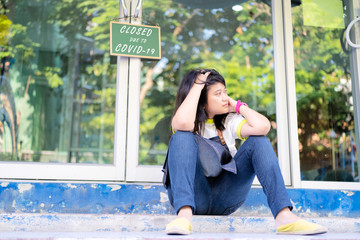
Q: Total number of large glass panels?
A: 3